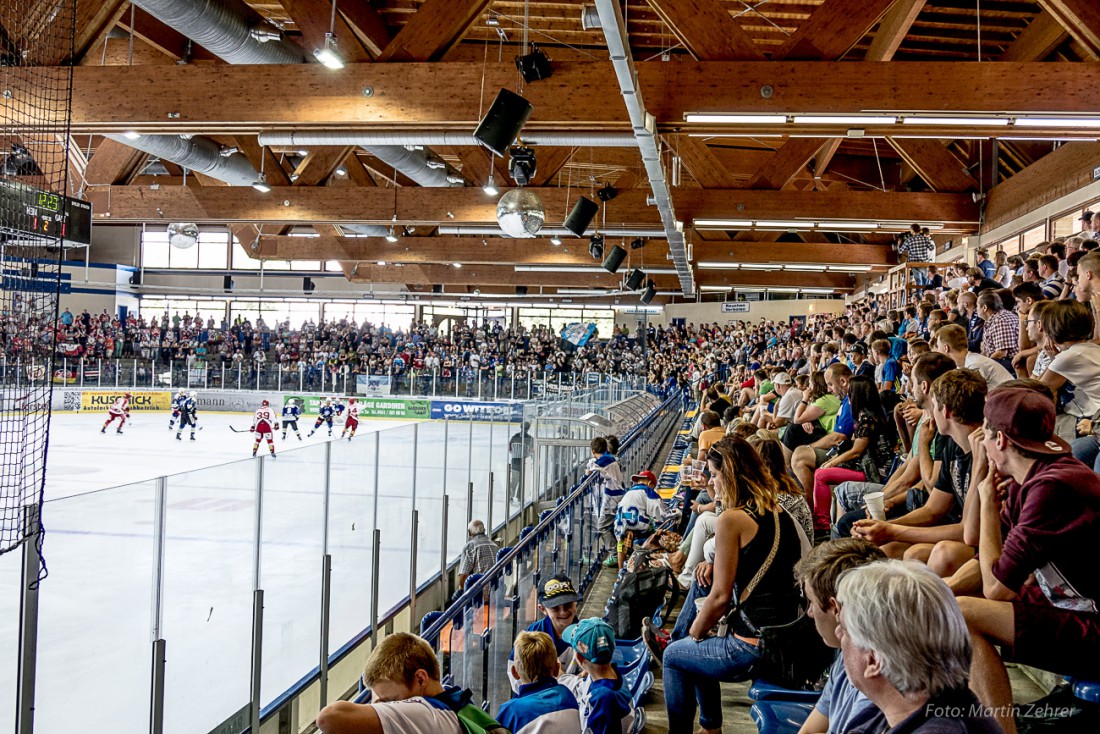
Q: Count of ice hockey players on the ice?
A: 8